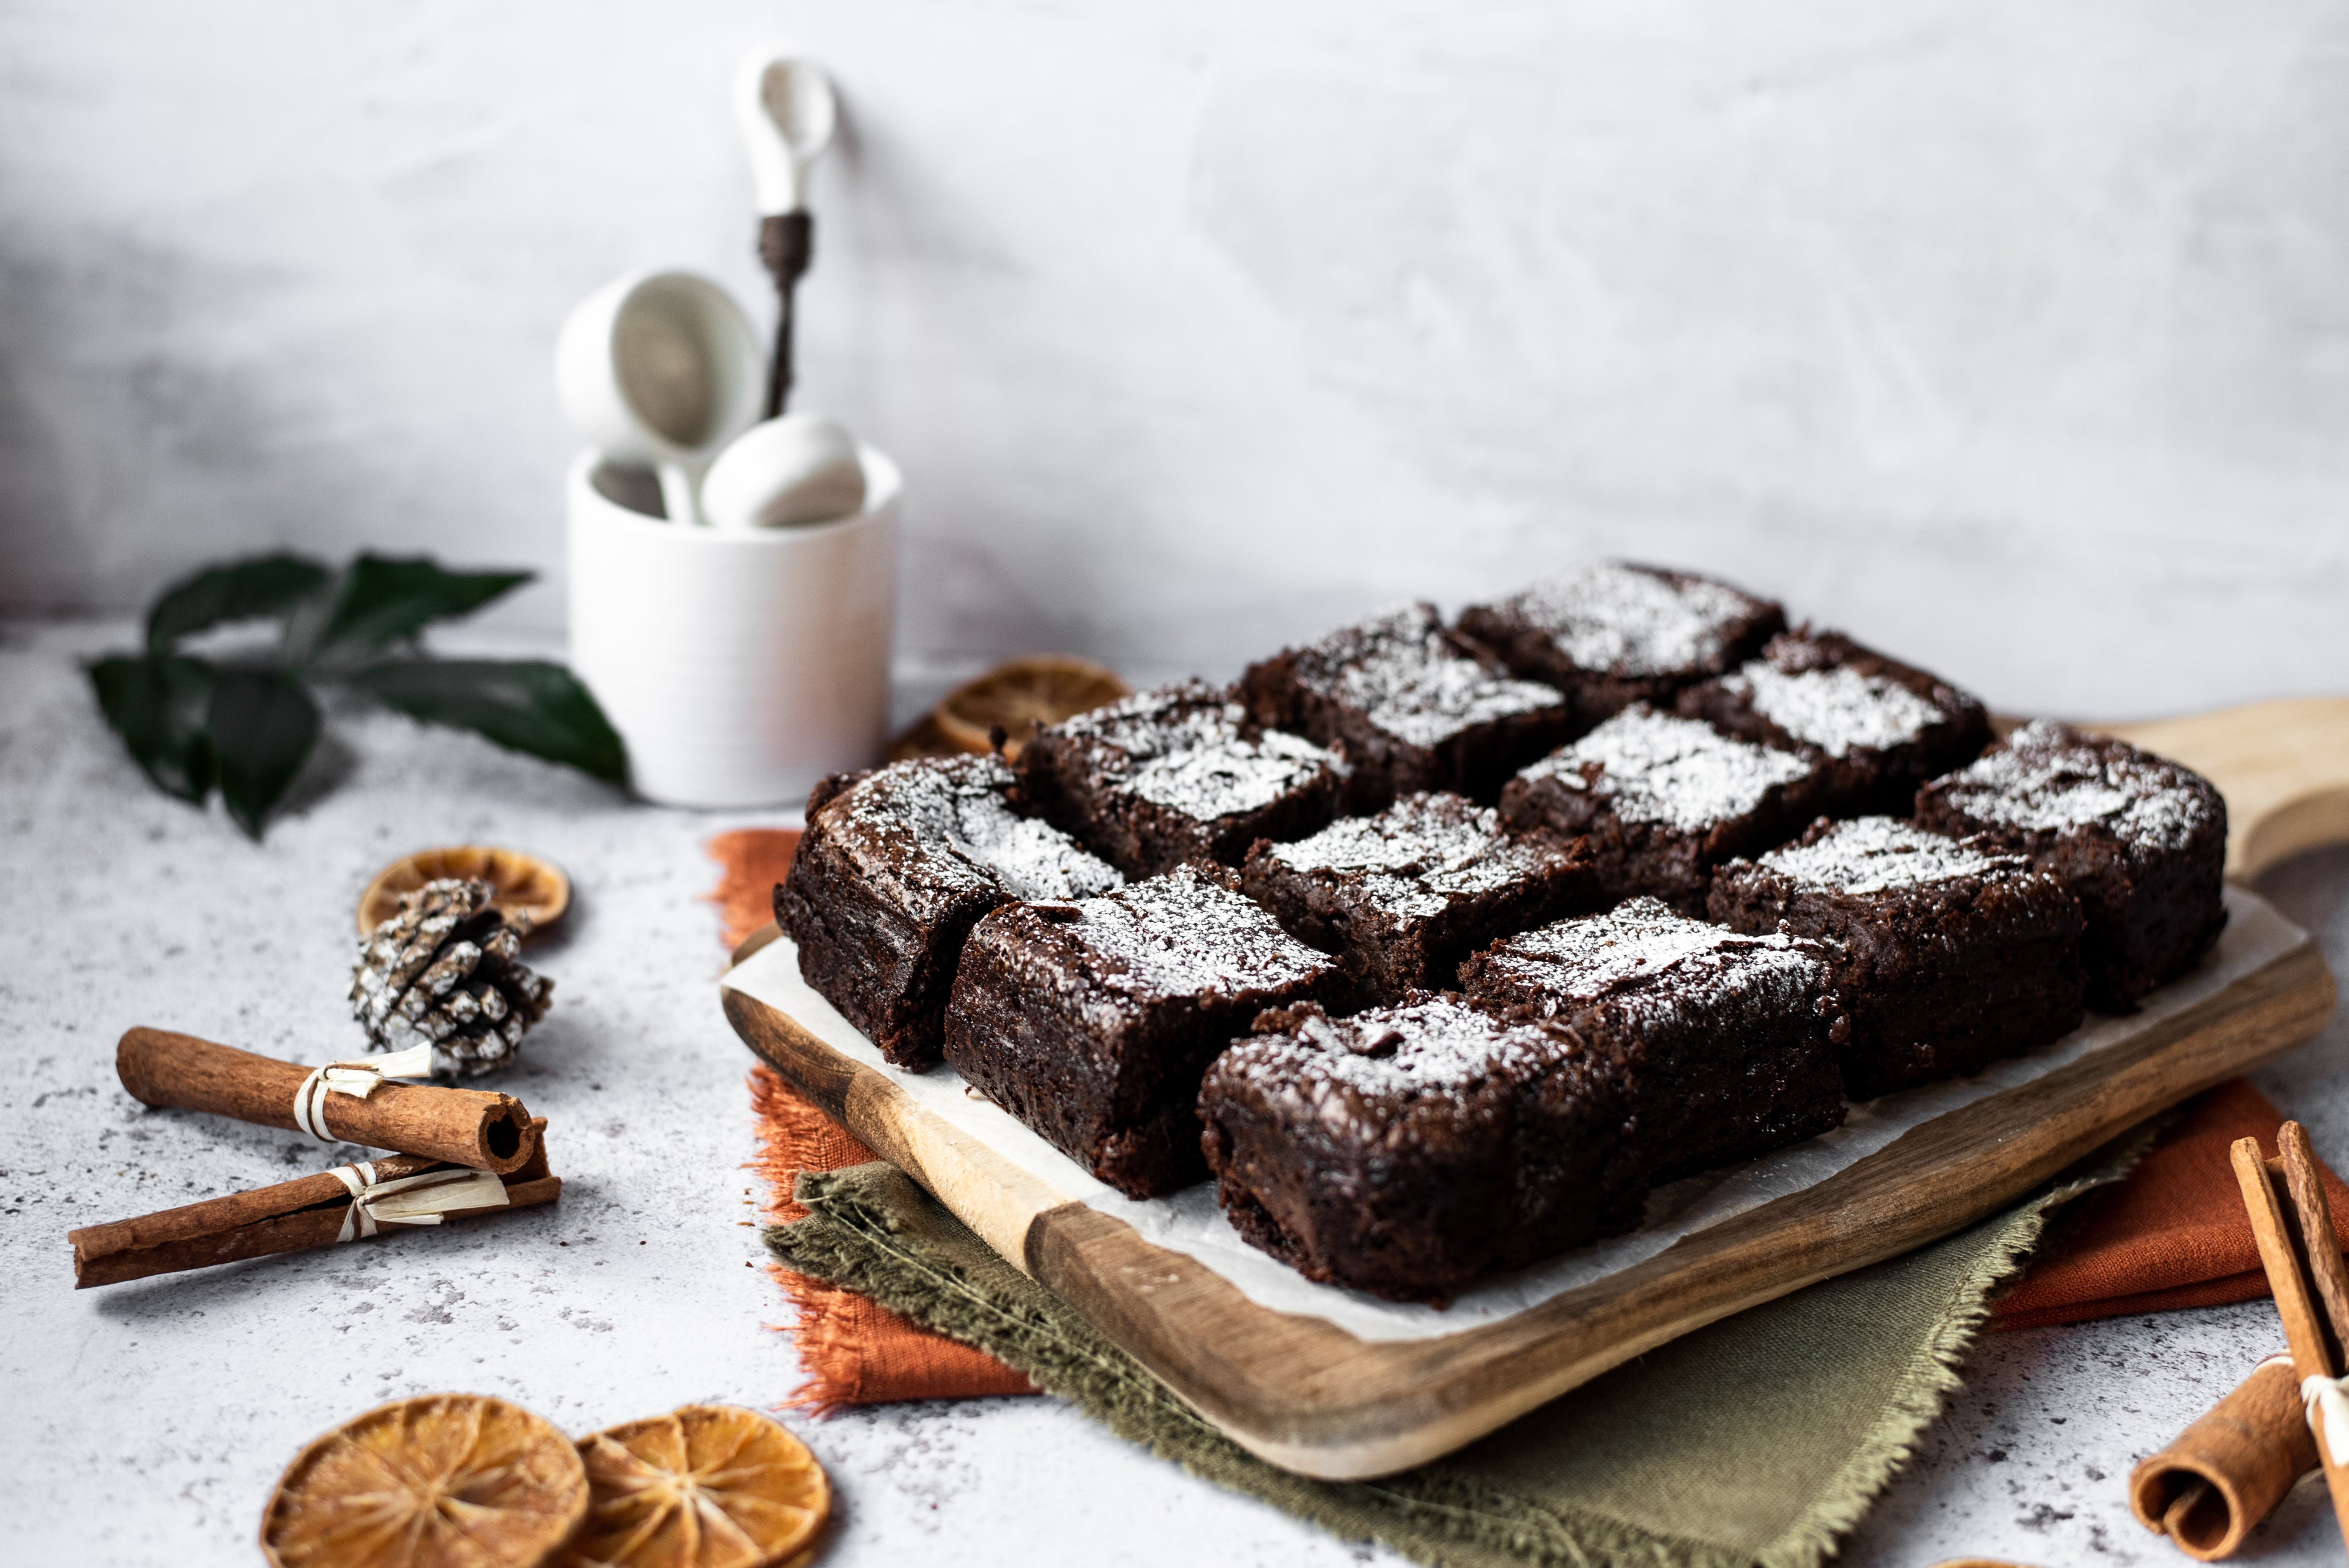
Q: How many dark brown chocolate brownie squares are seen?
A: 12